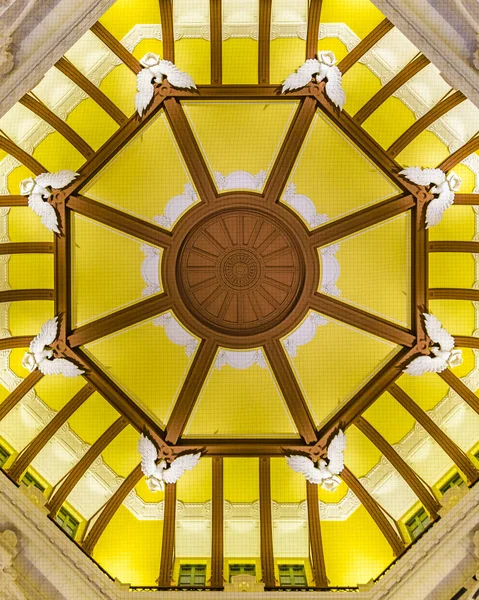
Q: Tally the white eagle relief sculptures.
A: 8